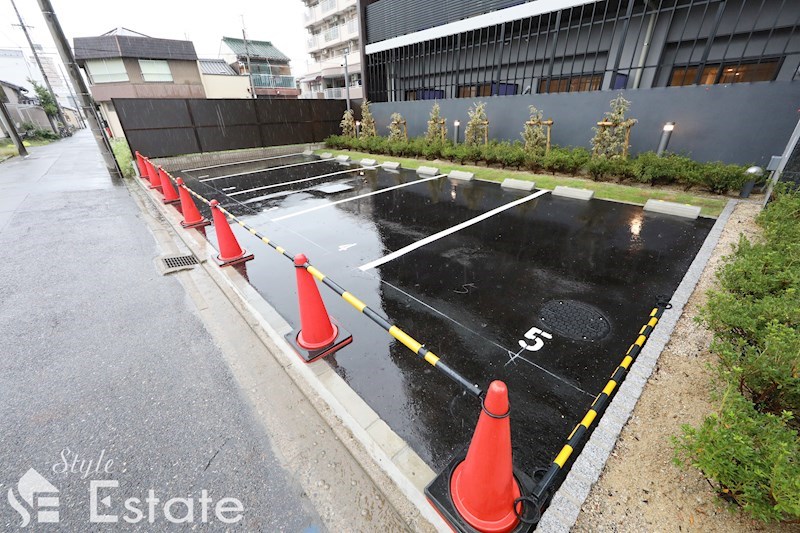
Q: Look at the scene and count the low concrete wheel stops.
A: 10